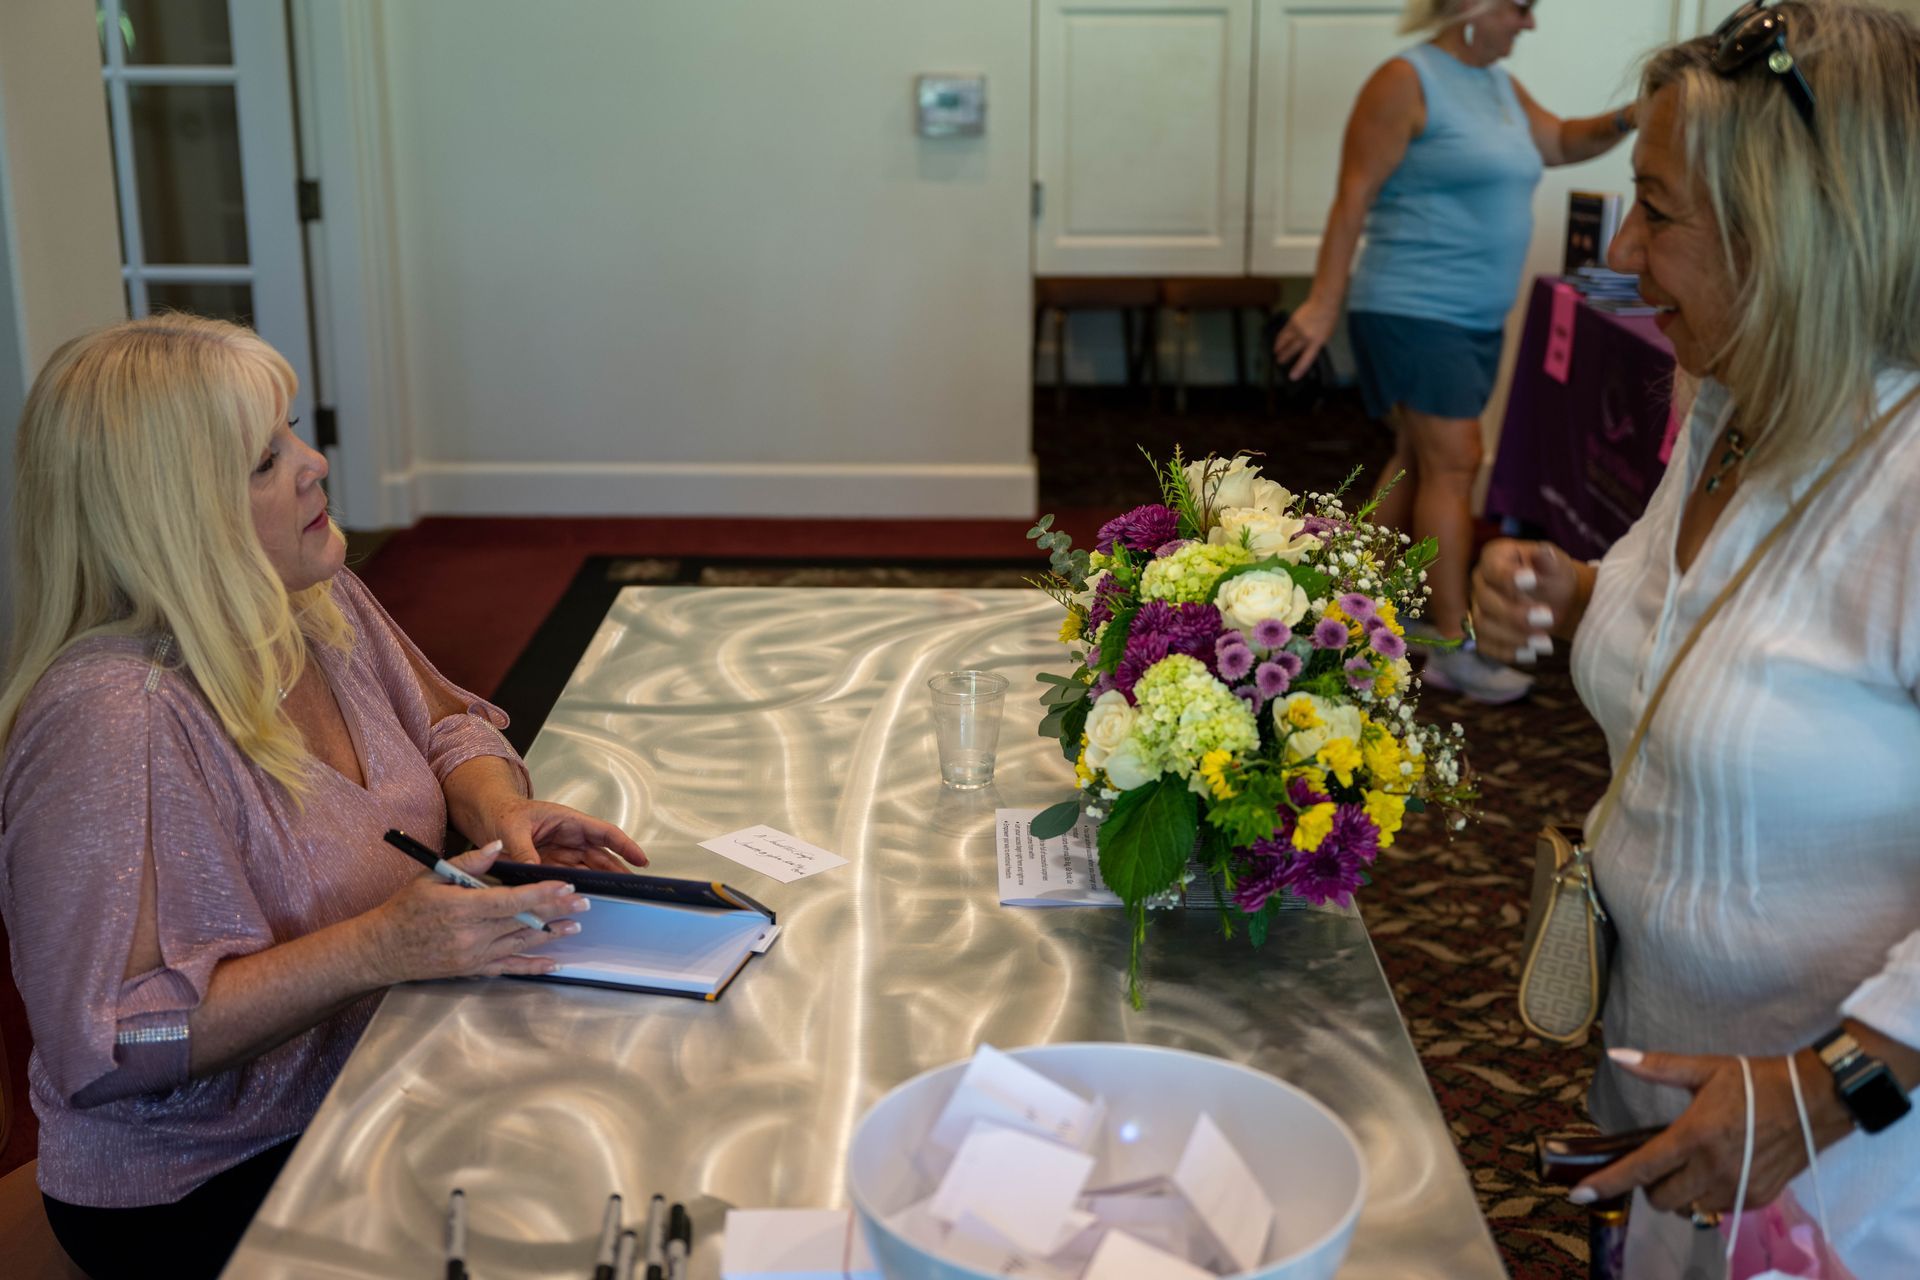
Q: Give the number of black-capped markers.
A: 6